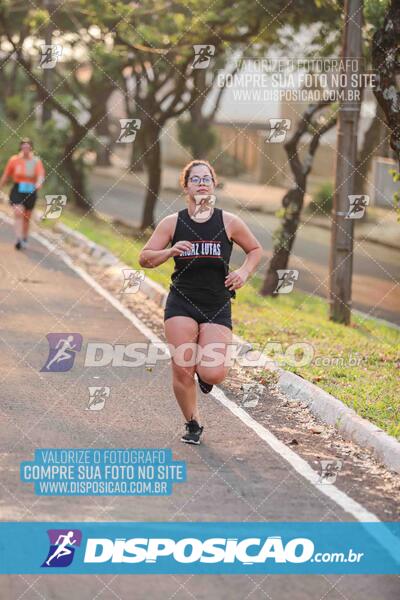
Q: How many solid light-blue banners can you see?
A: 2